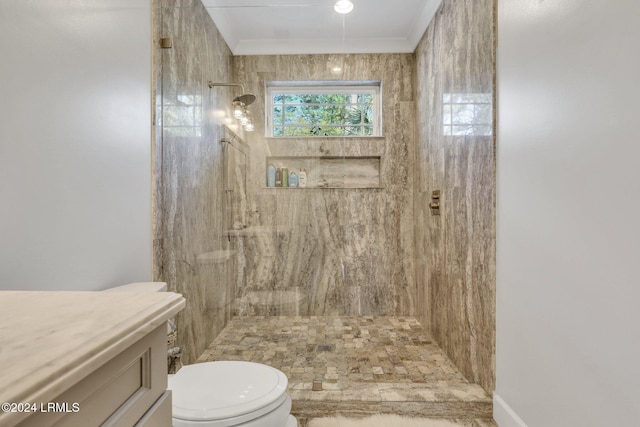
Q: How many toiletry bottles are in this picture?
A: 5